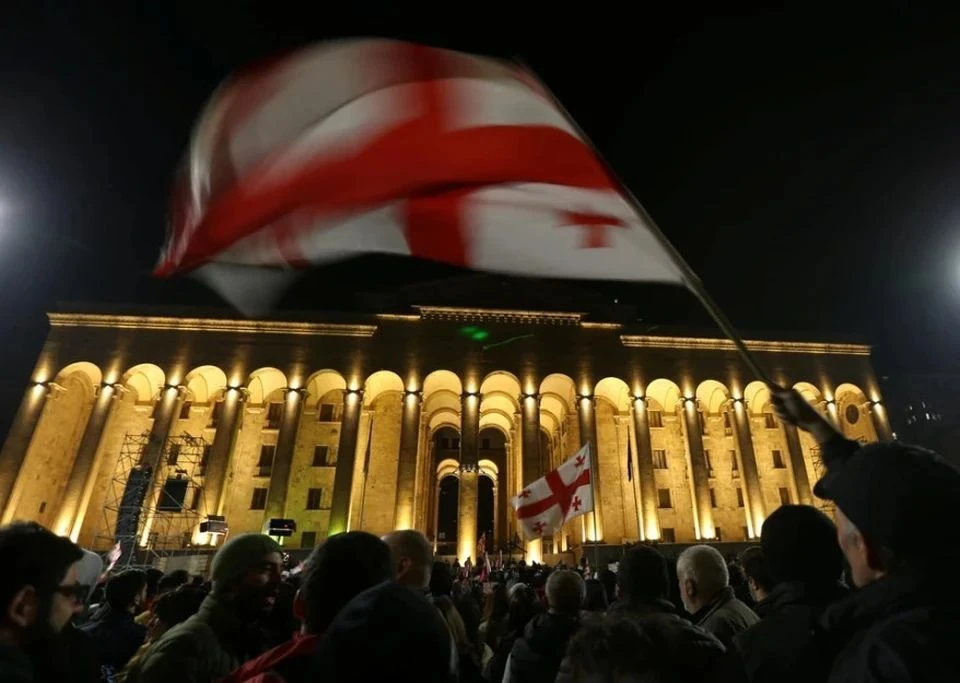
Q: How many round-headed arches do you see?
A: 15